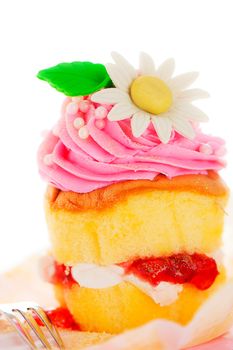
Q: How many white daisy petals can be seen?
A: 12